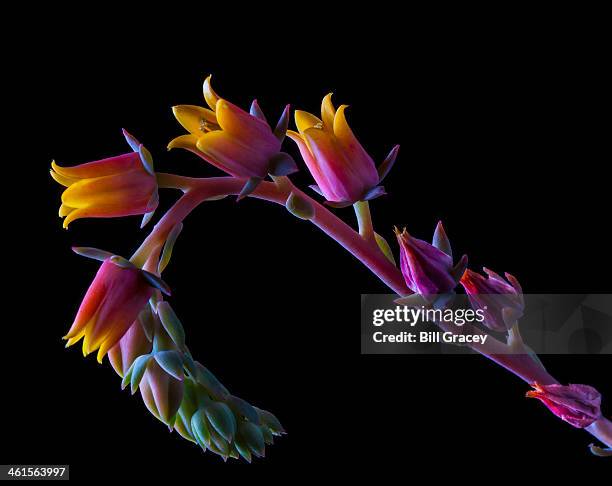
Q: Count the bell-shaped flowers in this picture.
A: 4